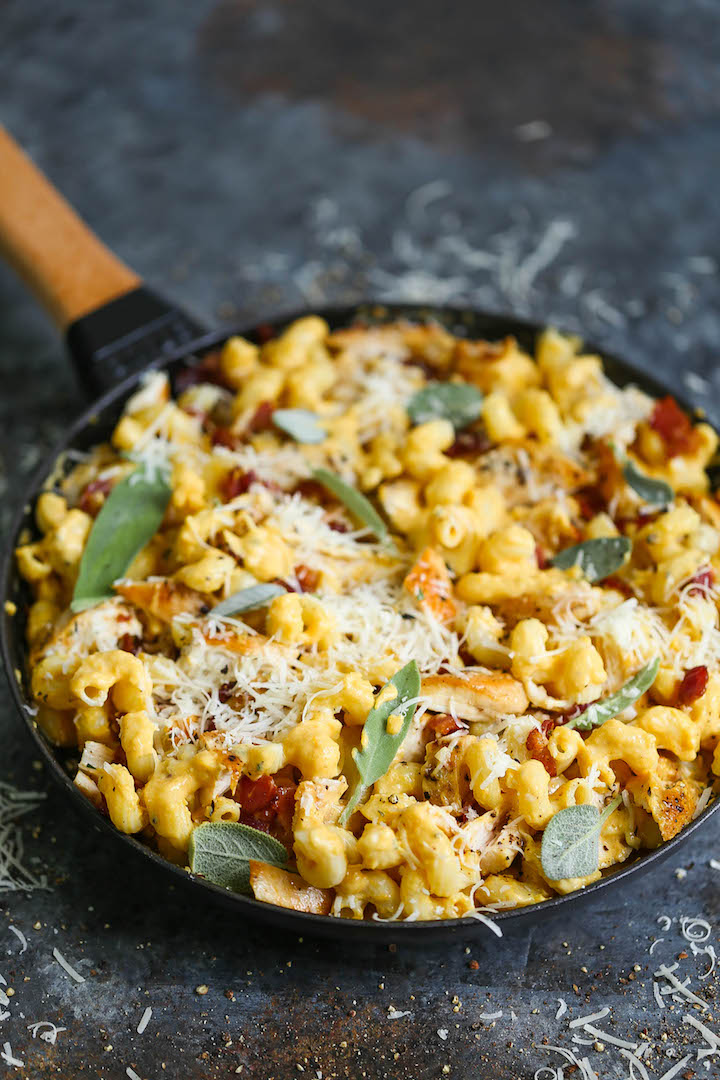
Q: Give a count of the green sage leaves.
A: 11